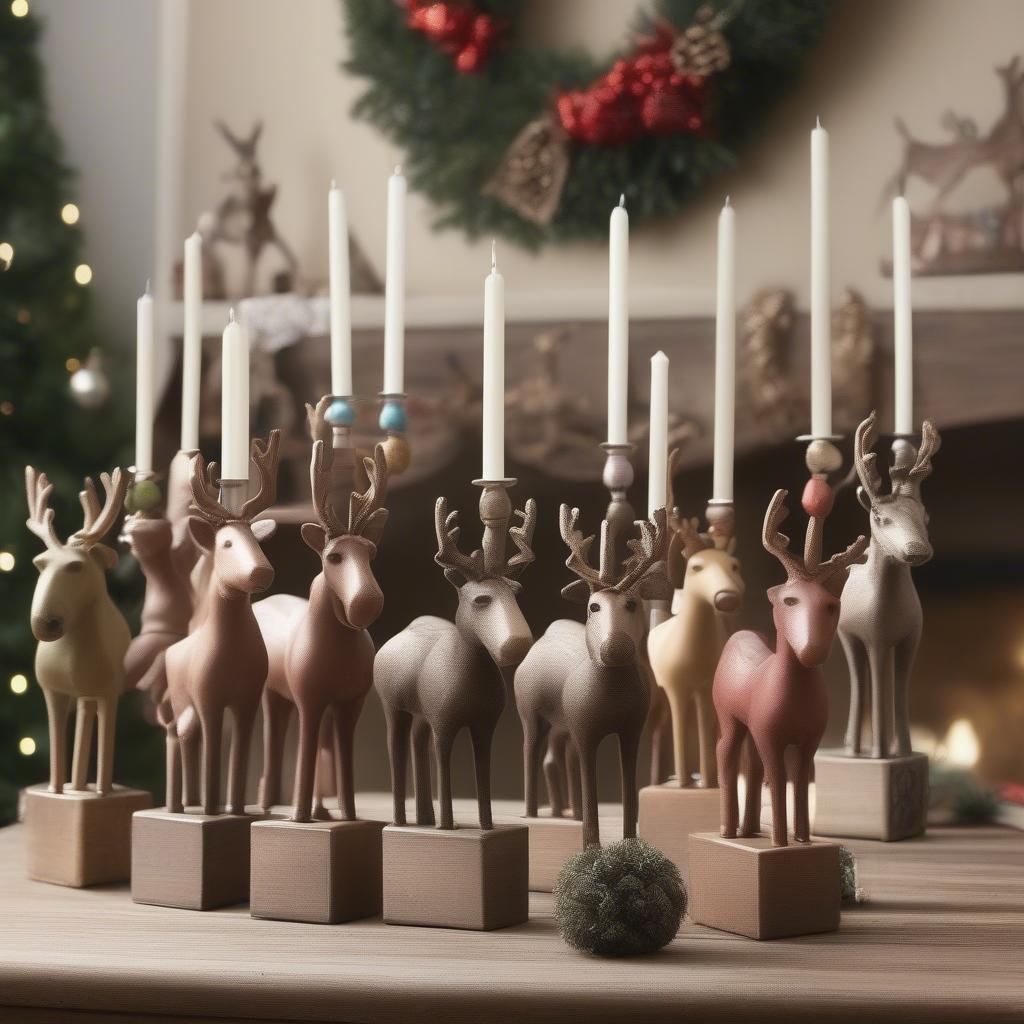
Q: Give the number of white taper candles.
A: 11